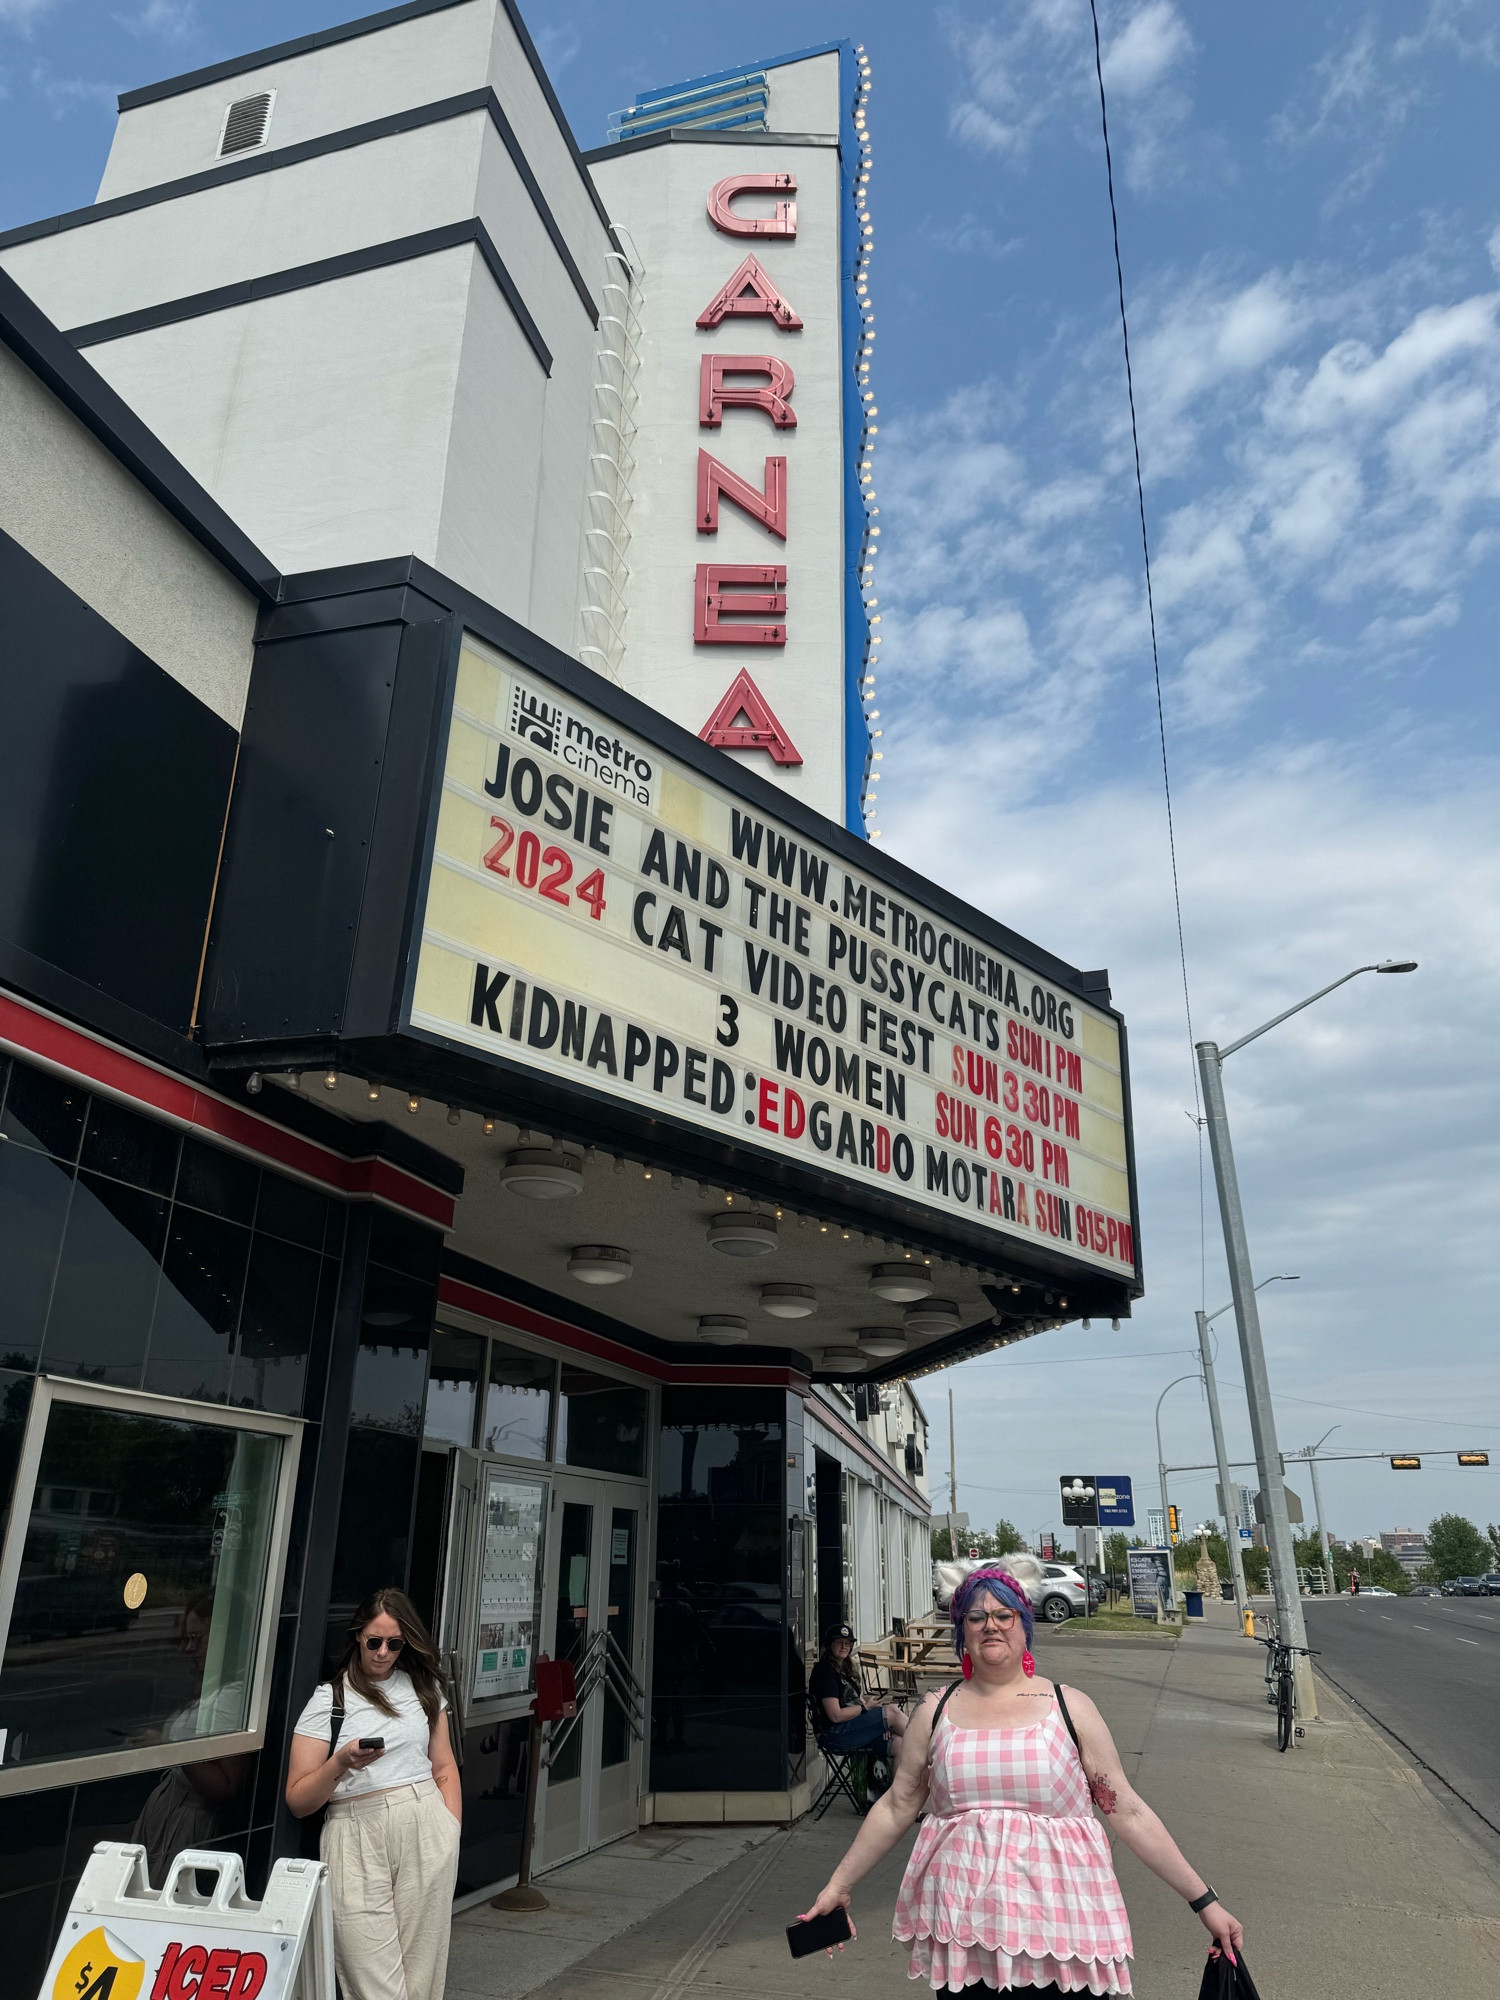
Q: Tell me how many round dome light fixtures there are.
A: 9